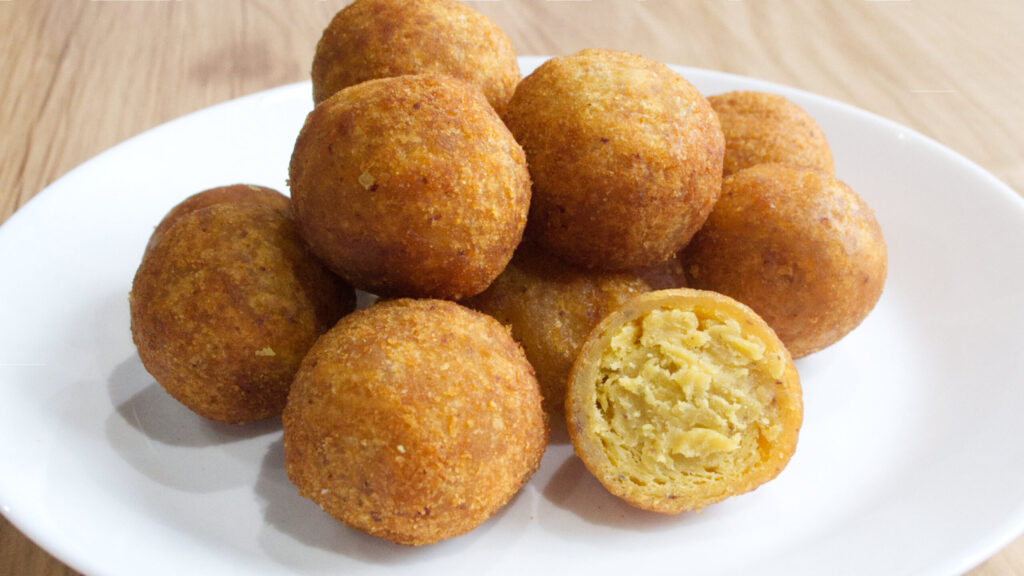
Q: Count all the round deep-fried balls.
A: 10